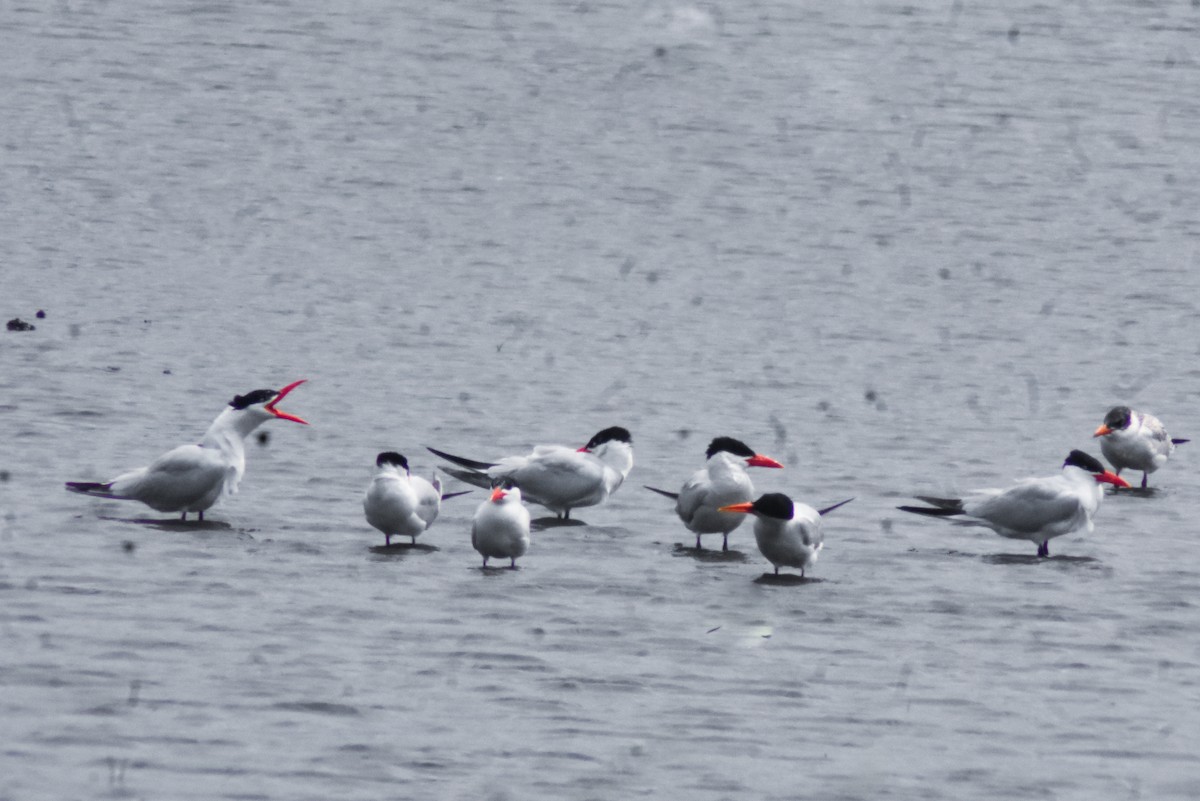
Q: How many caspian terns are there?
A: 8